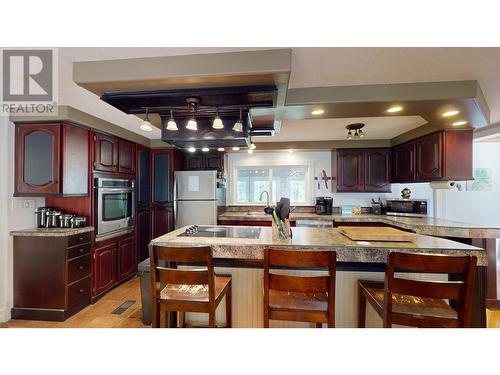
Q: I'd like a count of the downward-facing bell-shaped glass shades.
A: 5